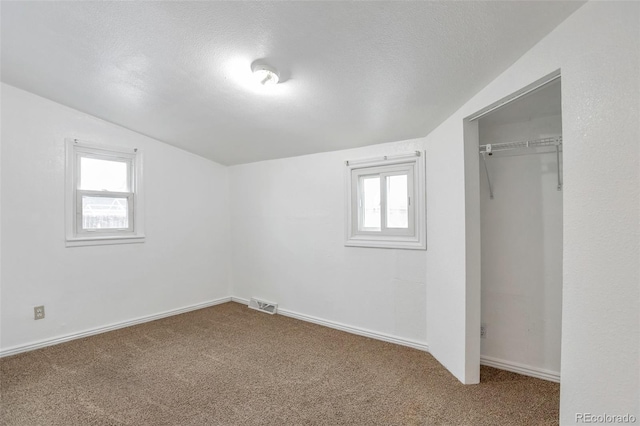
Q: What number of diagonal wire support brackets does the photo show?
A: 2